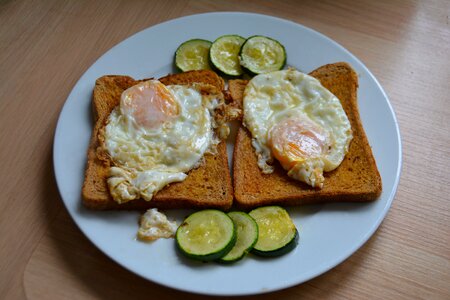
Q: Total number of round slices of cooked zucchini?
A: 6